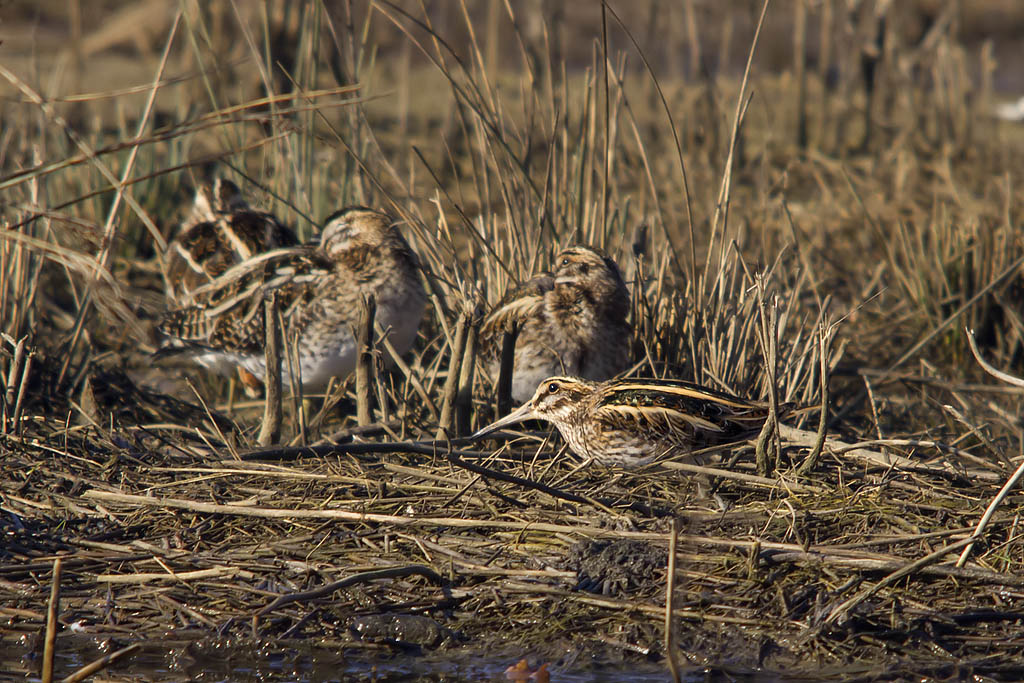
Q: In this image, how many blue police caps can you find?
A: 0